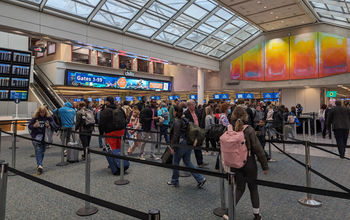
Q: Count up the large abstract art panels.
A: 5